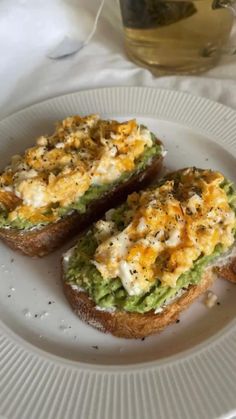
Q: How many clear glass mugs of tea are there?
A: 1